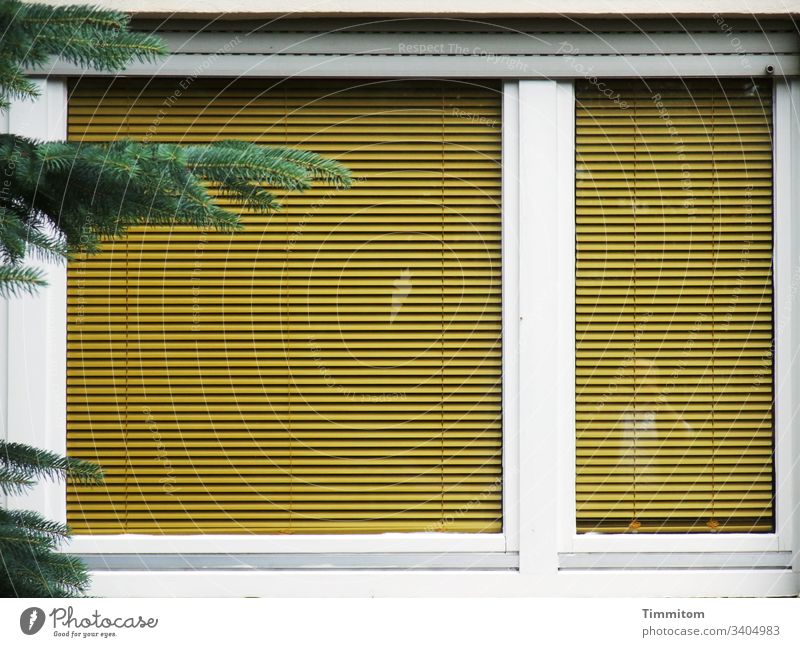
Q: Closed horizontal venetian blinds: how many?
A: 2